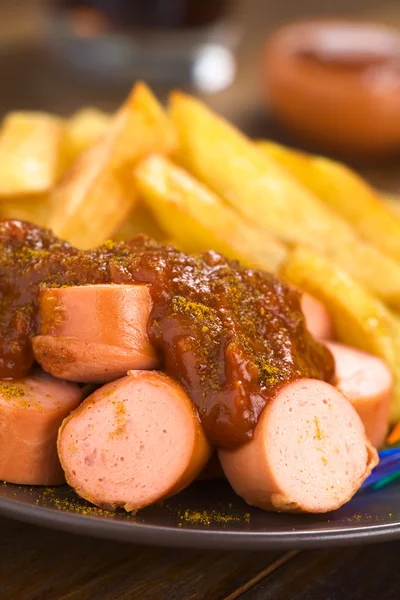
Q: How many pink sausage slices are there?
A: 6